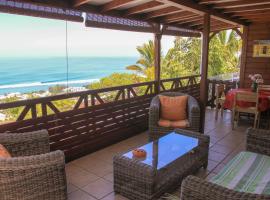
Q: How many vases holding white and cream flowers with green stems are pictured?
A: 1